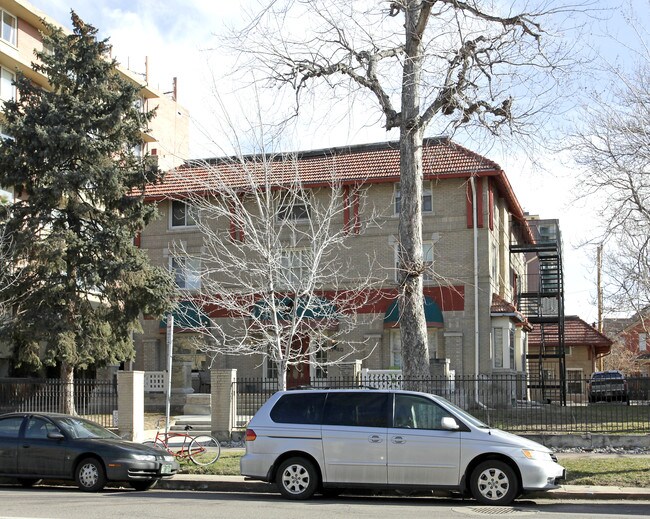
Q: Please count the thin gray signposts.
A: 1